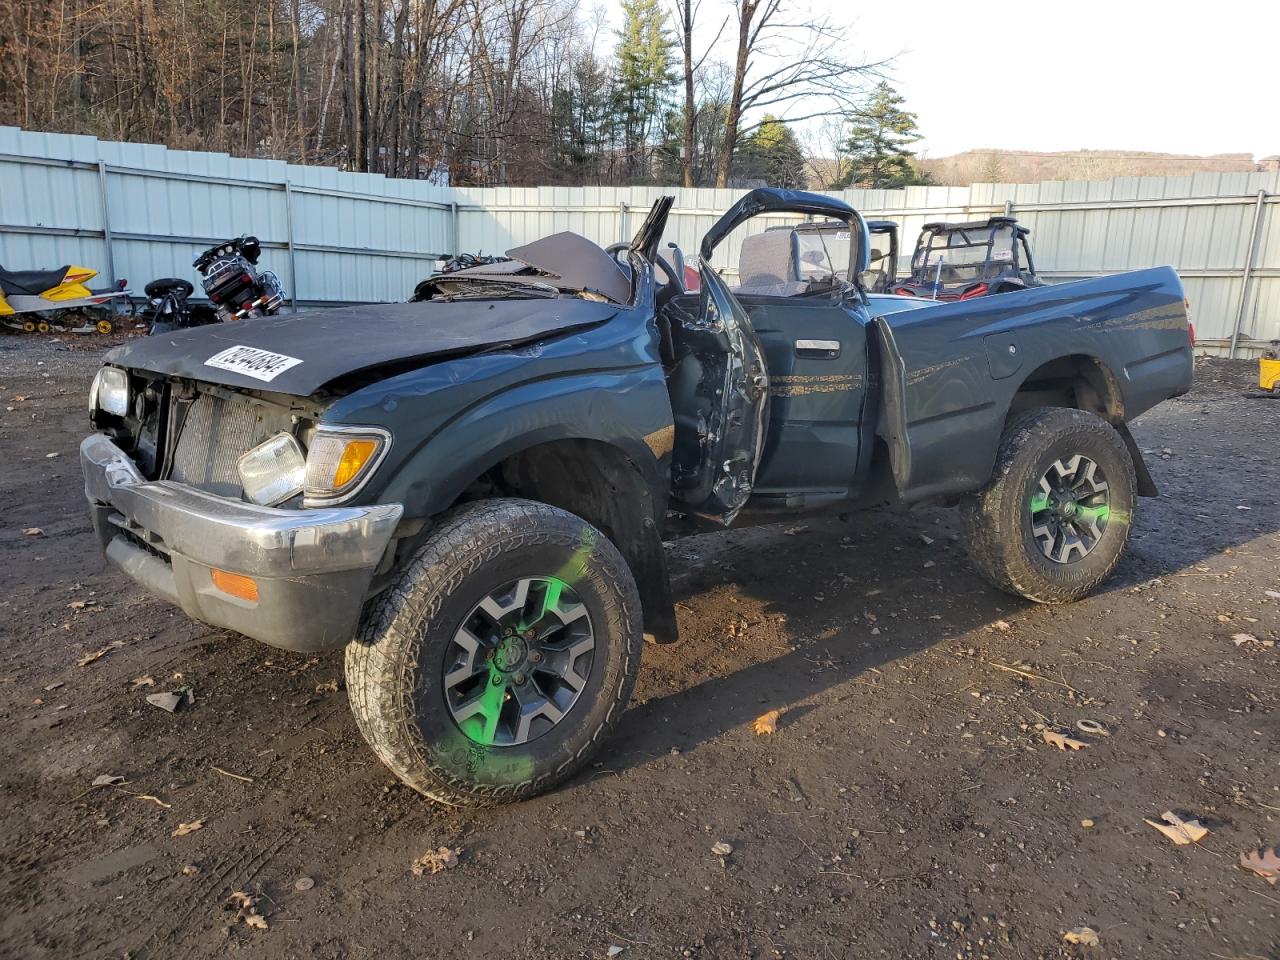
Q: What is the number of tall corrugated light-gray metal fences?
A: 1